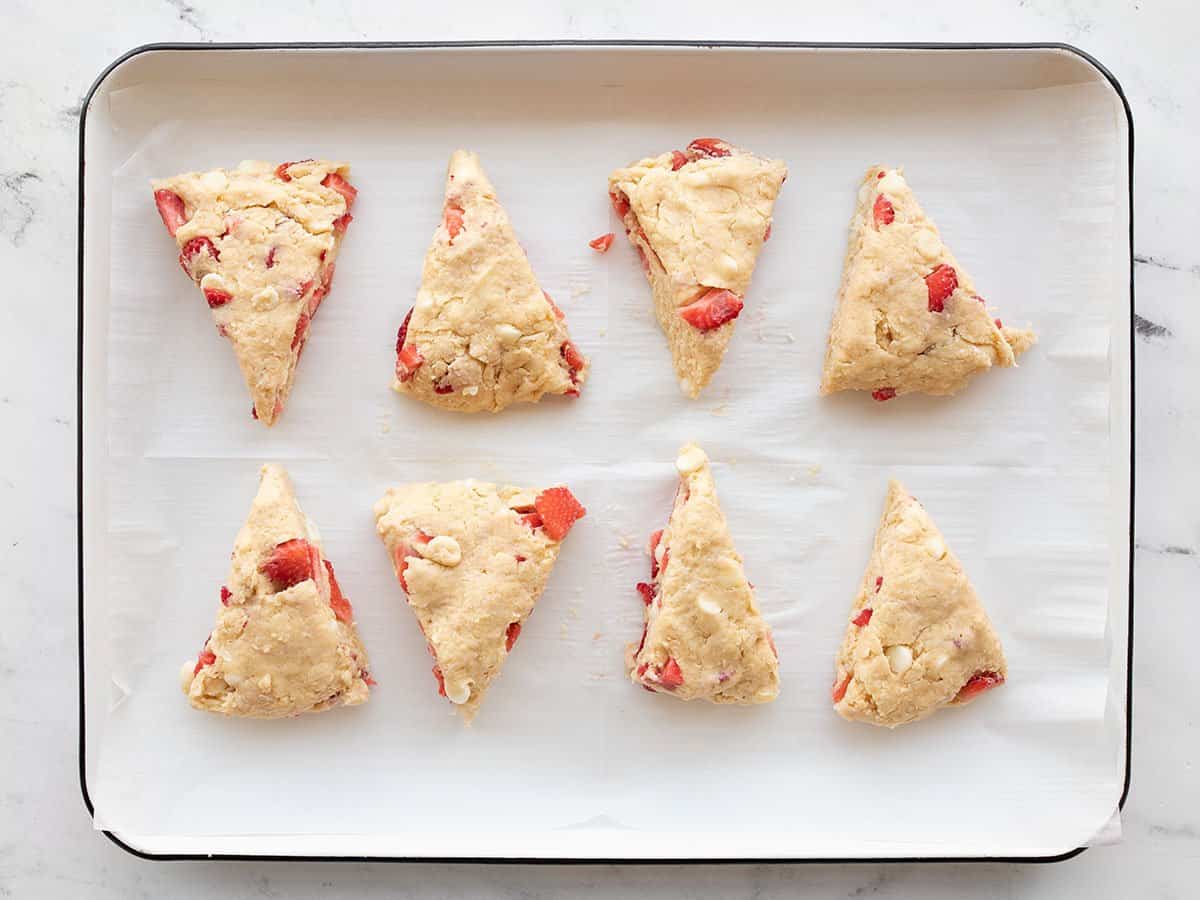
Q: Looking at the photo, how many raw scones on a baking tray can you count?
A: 8